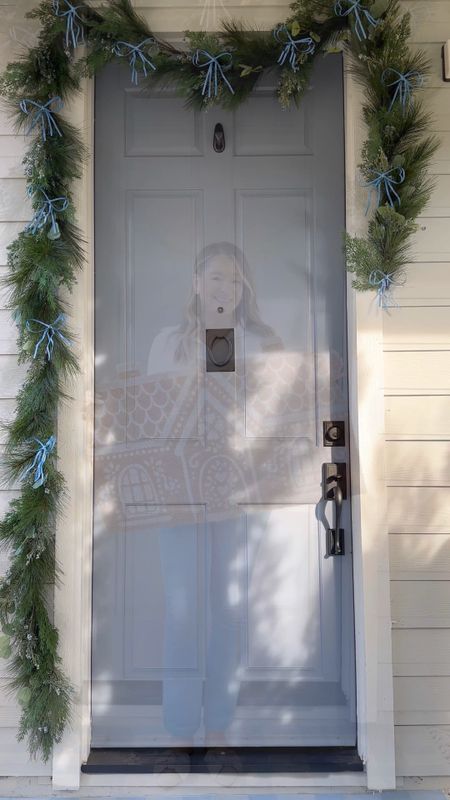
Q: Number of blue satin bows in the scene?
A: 12